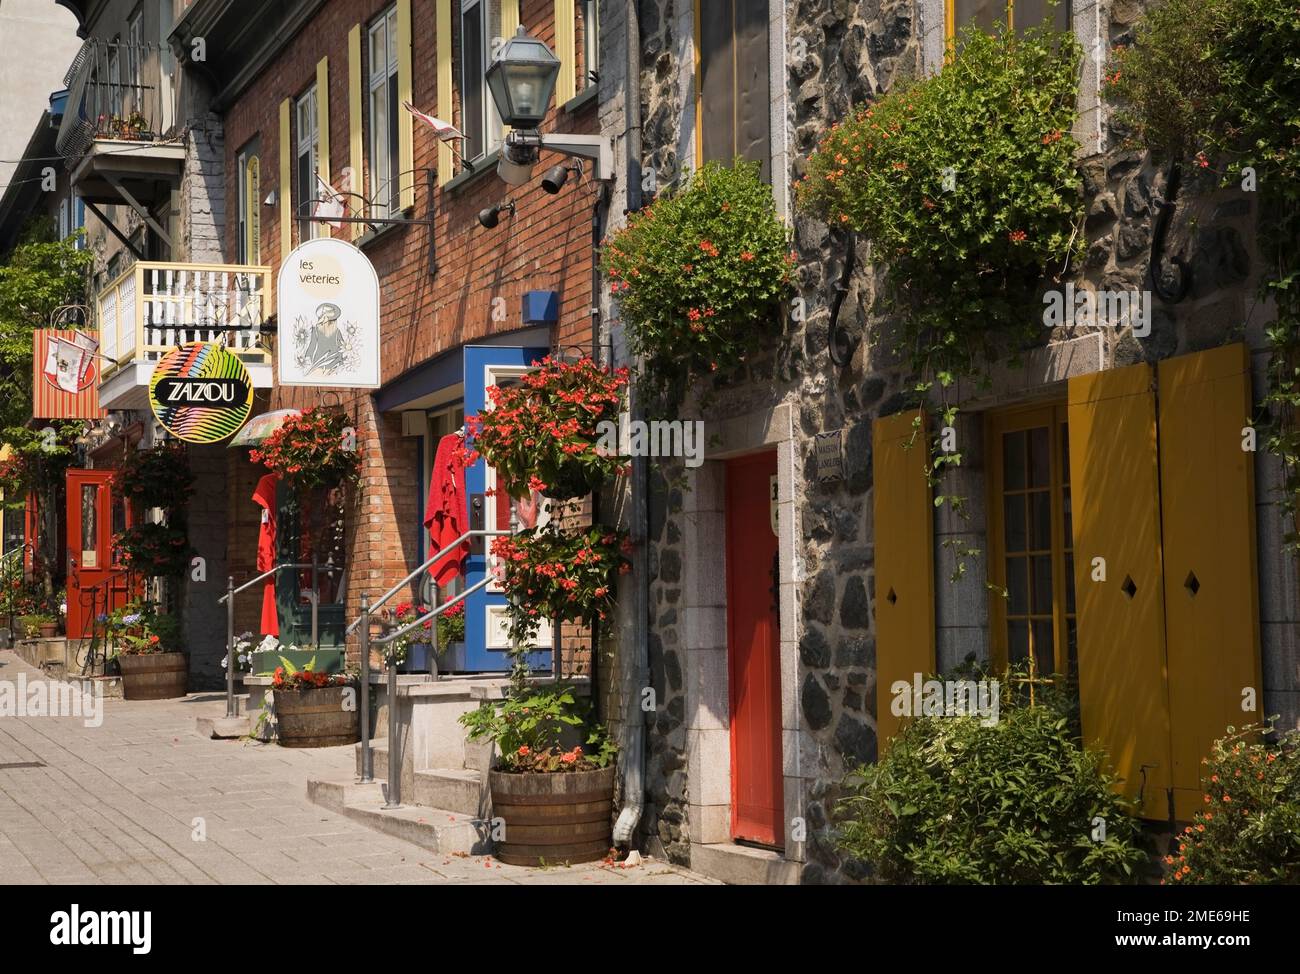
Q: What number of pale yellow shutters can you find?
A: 7